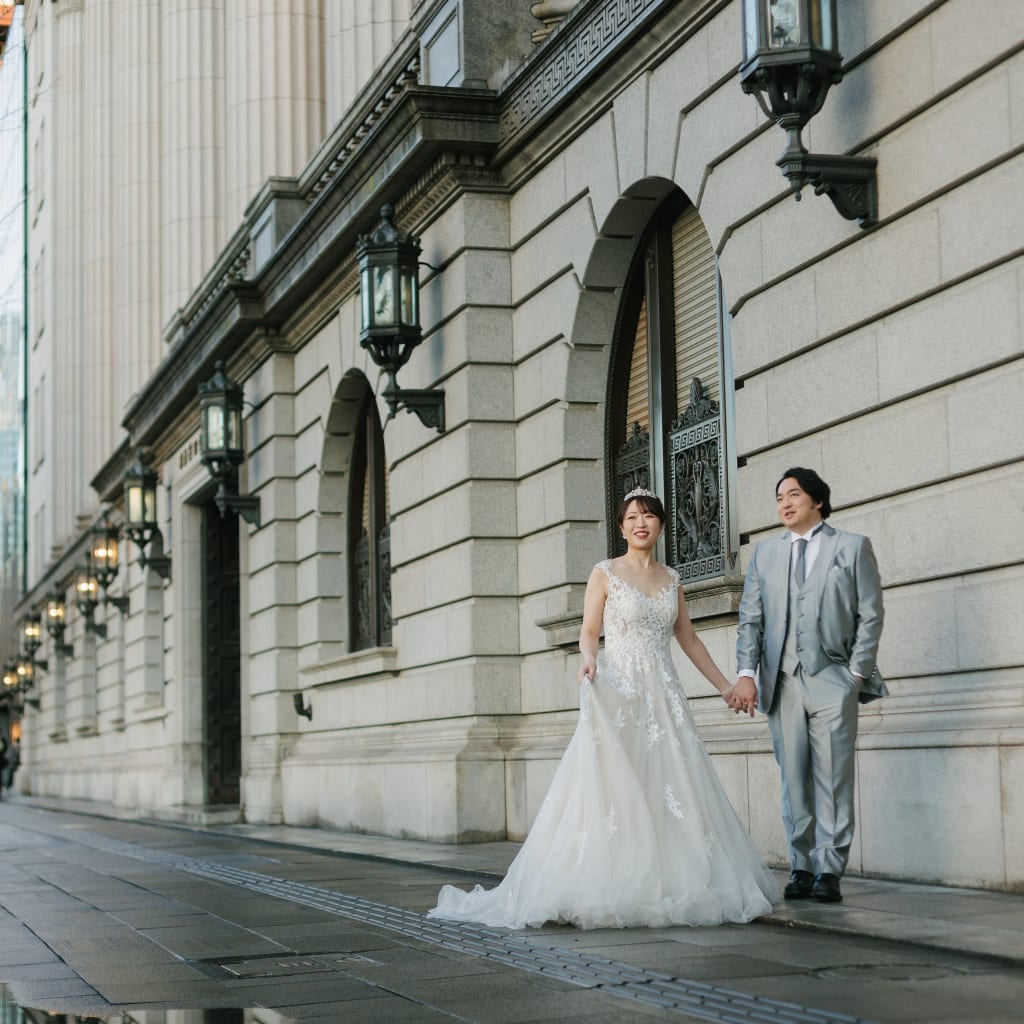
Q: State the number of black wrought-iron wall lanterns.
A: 10